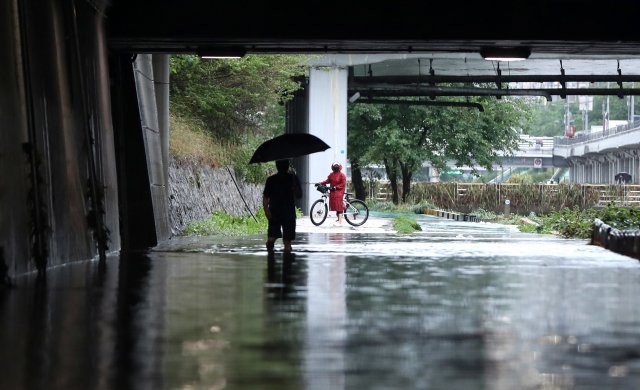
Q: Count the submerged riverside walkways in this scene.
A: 1